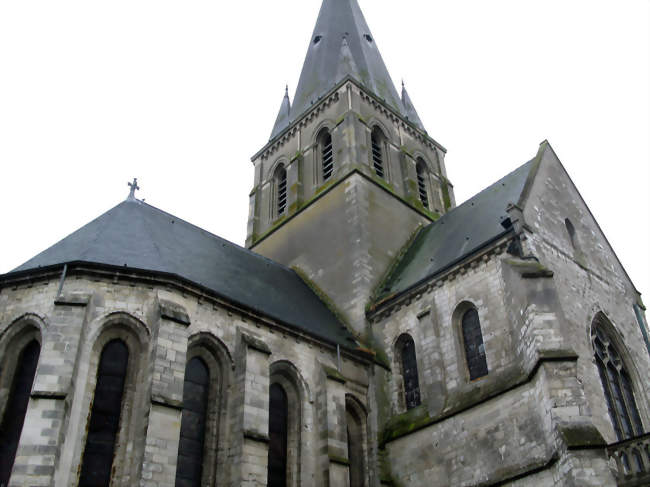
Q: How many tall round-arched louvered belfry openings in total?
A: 4